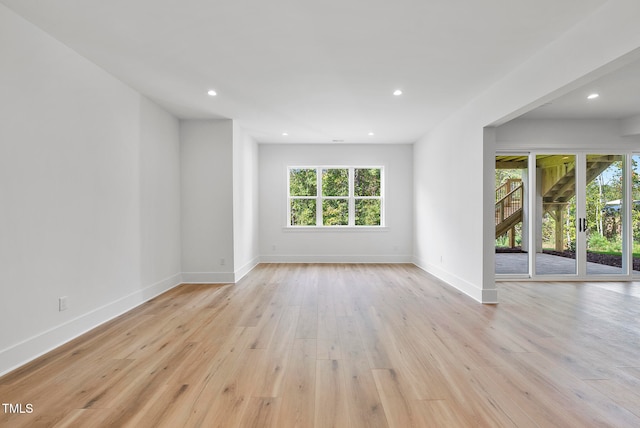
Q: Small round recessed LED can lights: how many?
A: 5